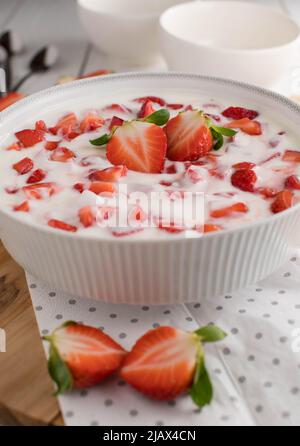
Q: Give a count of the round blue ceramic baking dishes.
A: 0